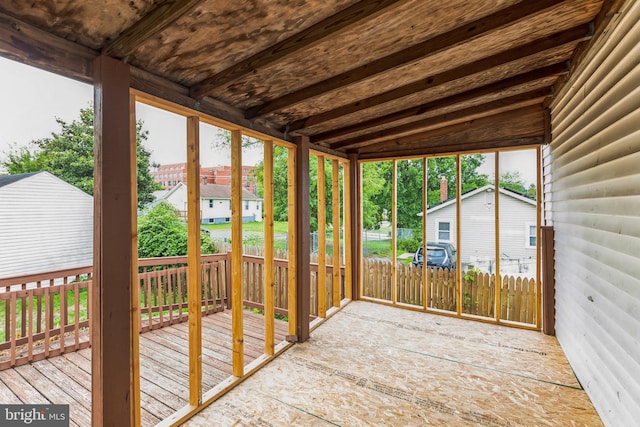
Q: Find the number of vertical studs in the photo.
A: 14